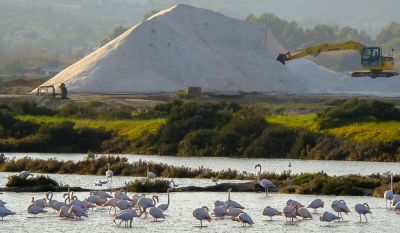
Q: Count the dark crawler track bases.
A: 1